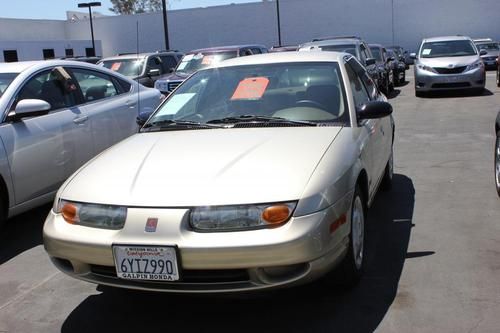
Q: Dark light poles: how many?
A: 3